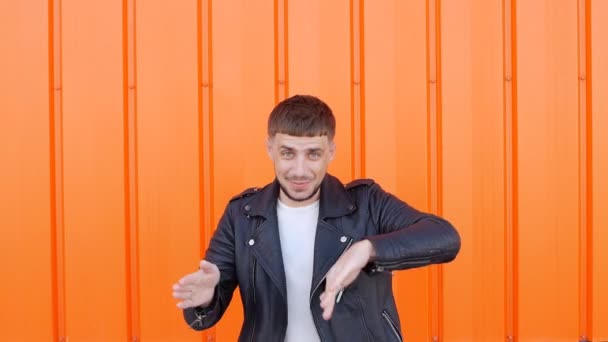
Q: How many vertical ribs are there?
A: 8